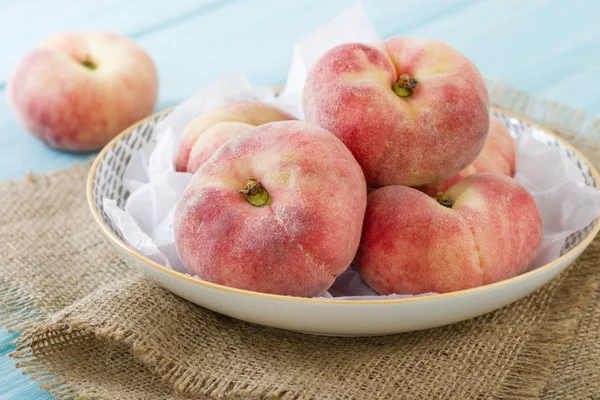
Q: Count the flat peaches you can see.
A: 6